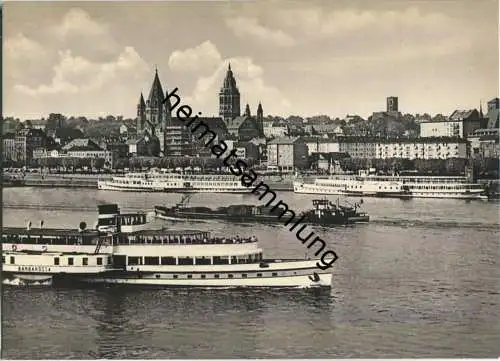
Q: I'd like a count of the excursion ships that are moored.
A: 2